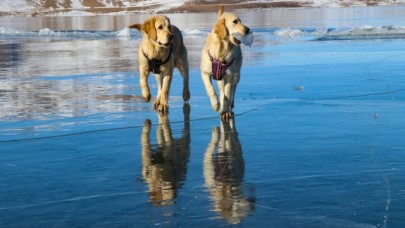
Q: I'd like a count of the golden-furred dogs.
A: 2